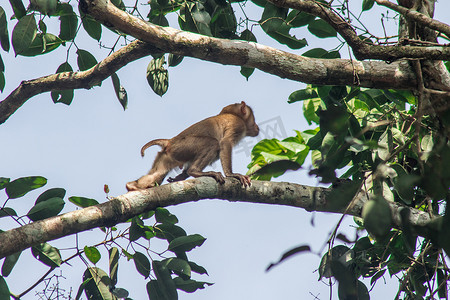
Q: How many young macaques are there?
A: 1